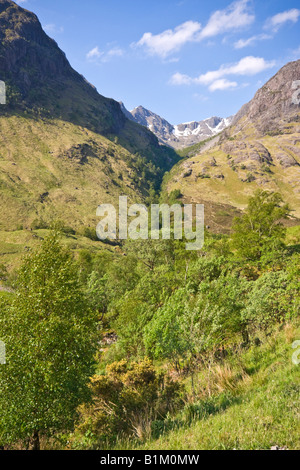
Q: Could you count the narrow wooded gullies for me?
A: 1